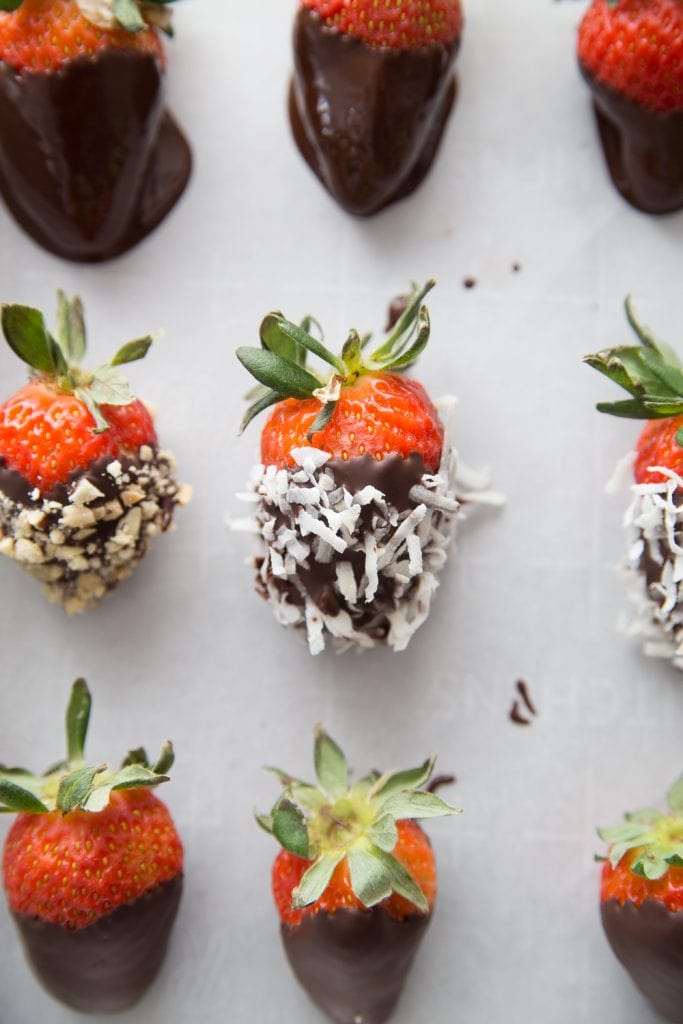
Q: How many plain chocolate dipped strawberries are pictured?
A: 6